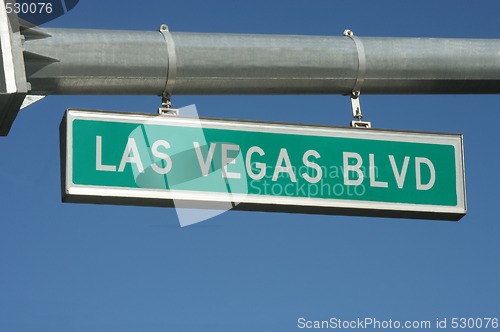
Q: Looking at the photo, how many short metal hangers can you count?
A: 2